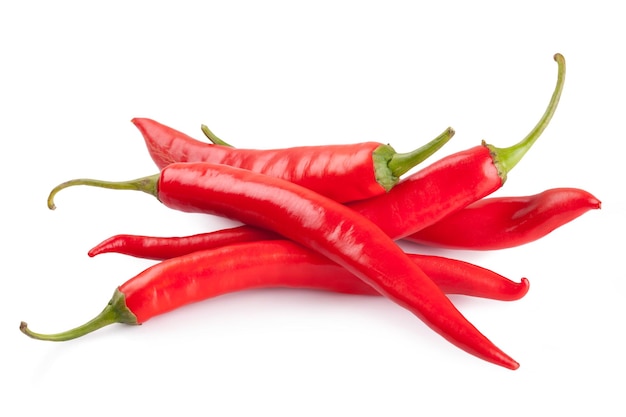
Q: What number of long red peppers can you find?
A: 5